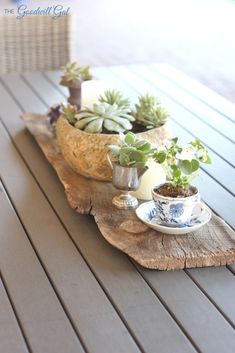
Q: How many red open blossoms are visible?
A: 0